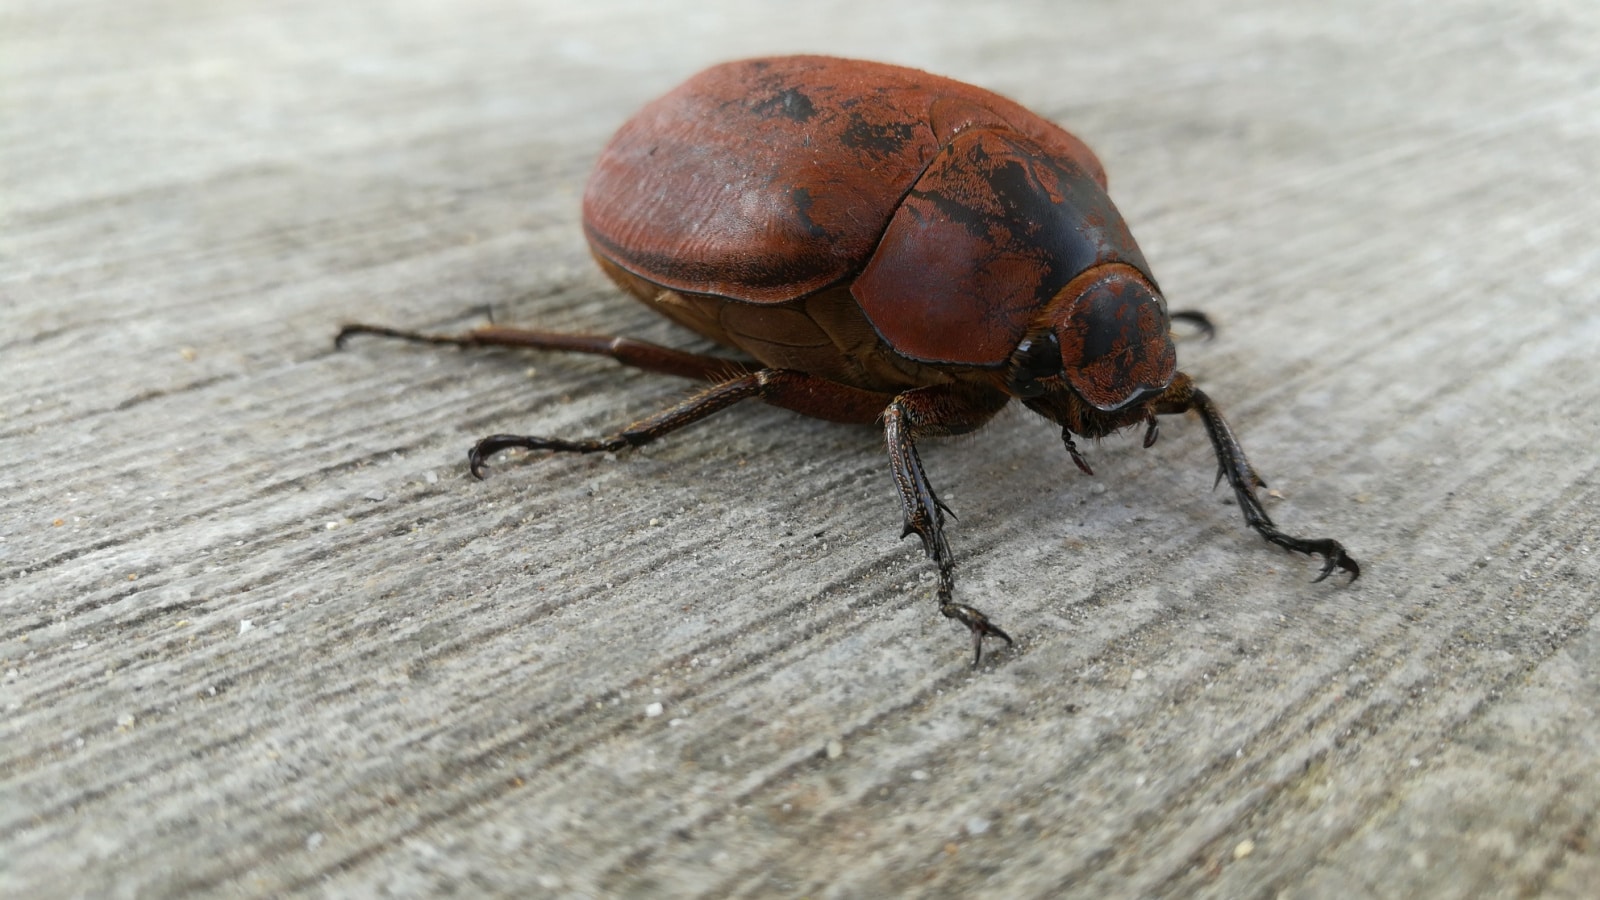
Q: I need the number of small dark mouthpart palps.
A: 2